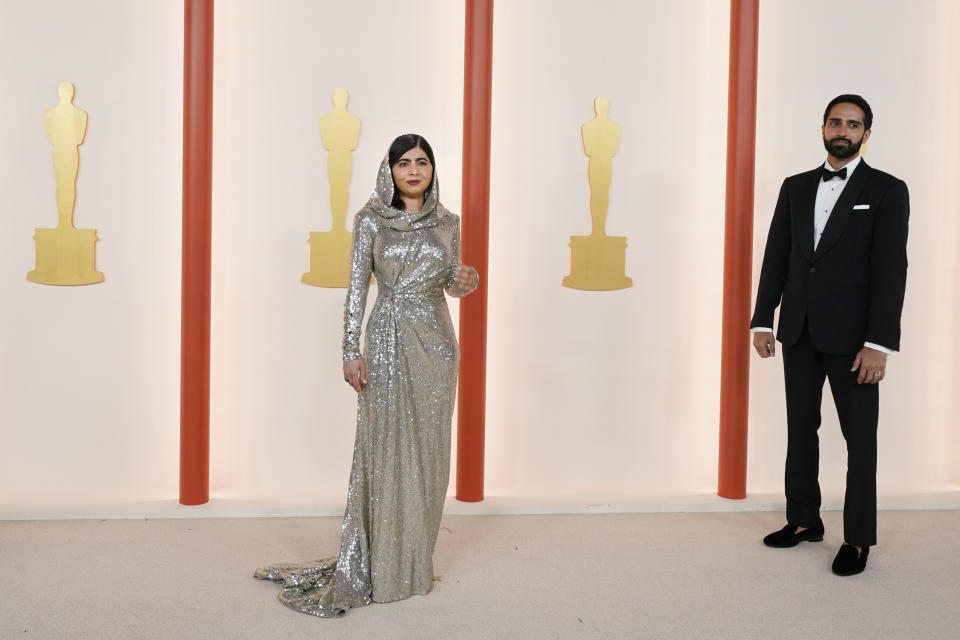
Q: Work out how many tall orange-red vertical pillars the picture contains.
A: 3